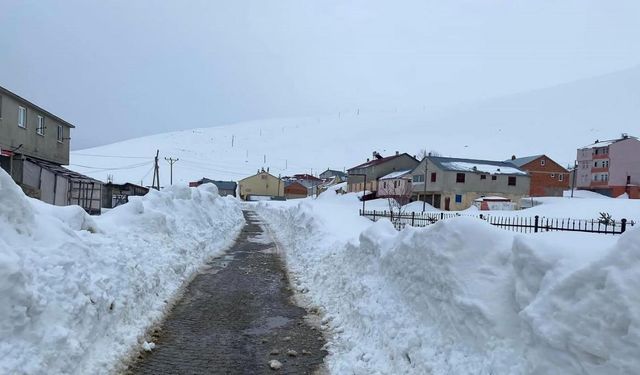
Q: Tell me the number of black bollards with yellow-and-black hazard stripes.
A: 0